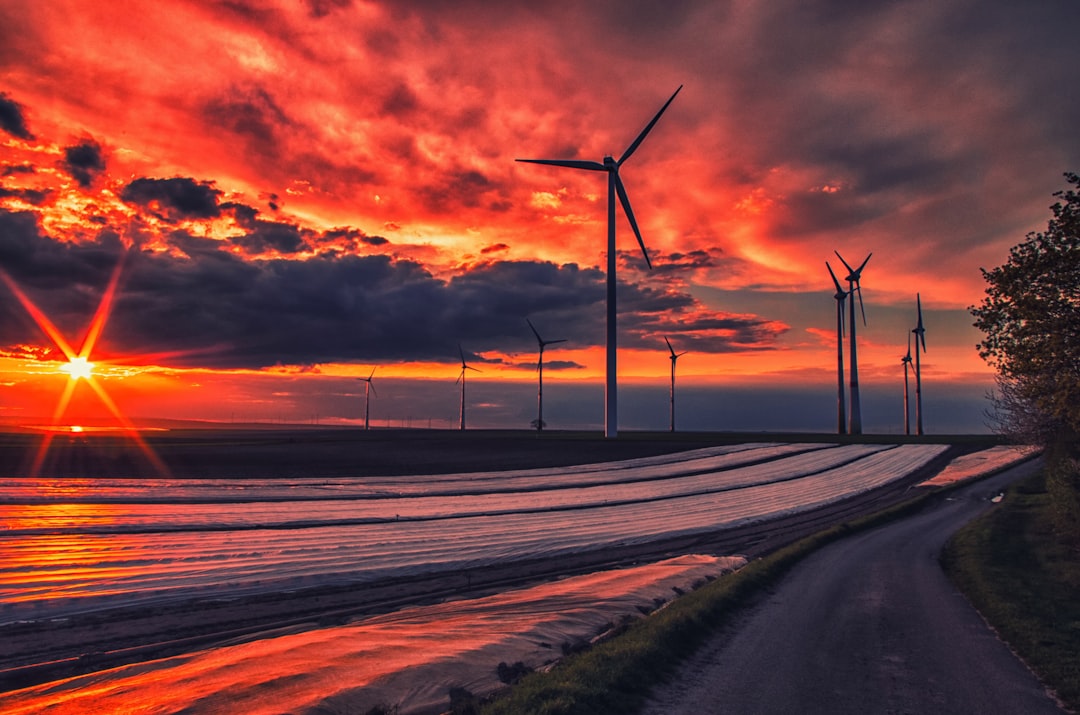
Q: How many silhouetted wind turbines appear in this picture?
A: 9